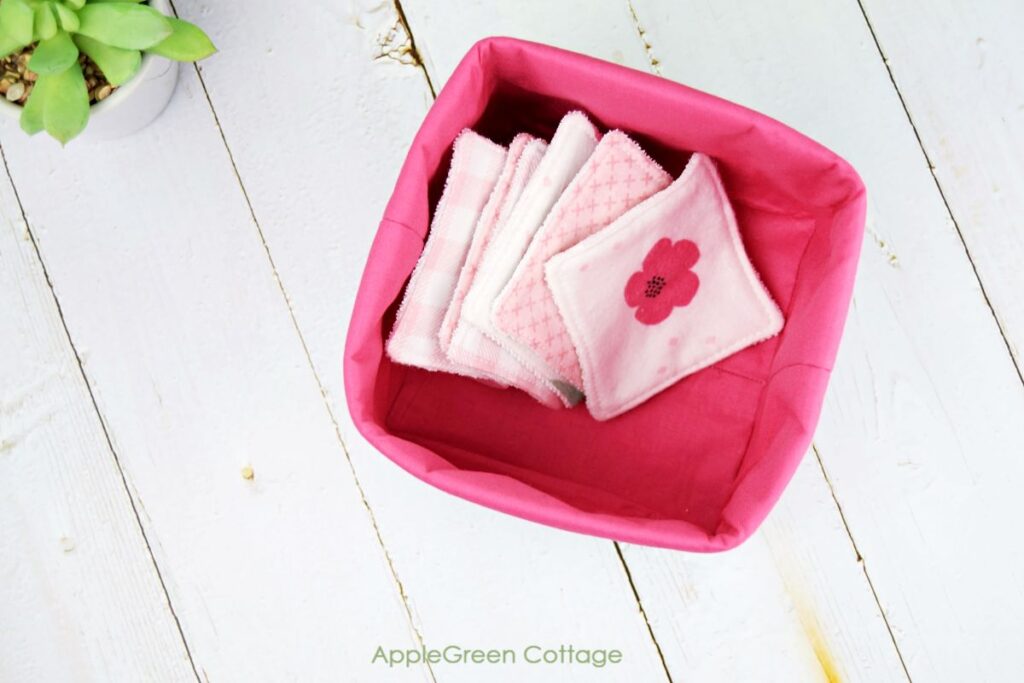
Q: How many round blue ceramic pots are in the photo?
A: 0